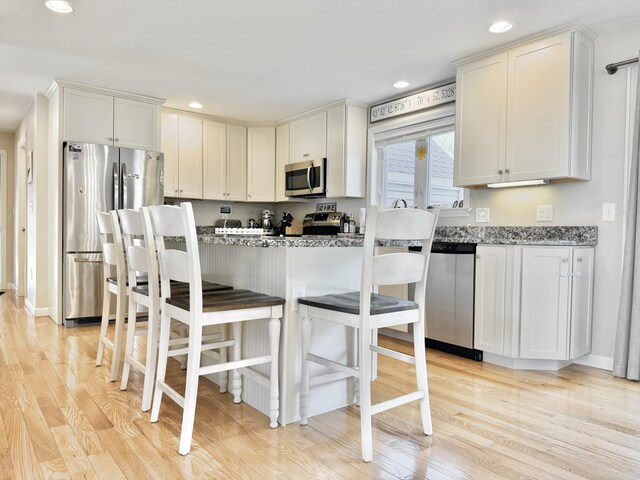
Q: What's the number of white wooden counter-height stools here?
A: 4